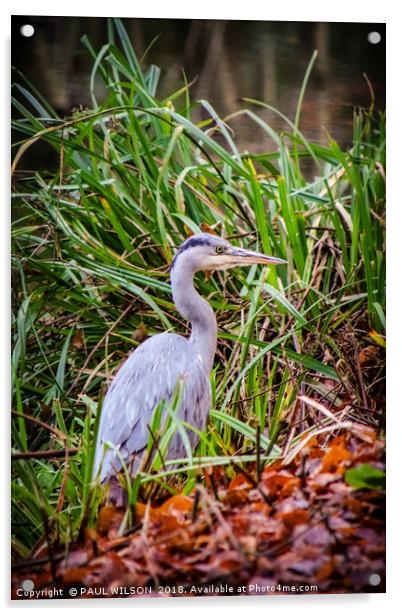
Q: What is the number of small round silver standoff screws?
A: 4